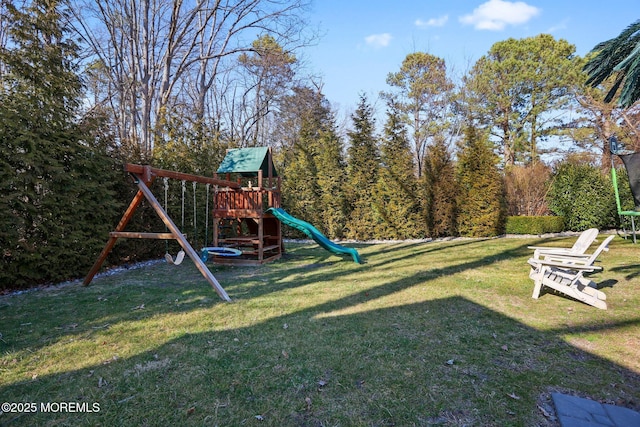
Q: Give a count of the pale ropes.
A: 4